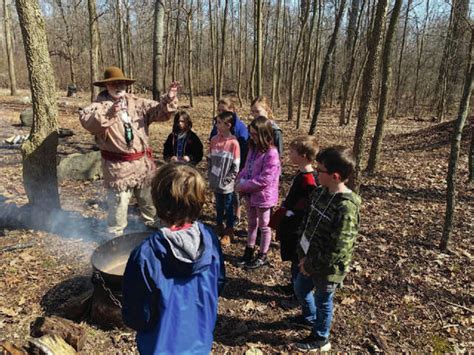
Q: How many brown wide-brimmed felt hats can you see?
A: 1